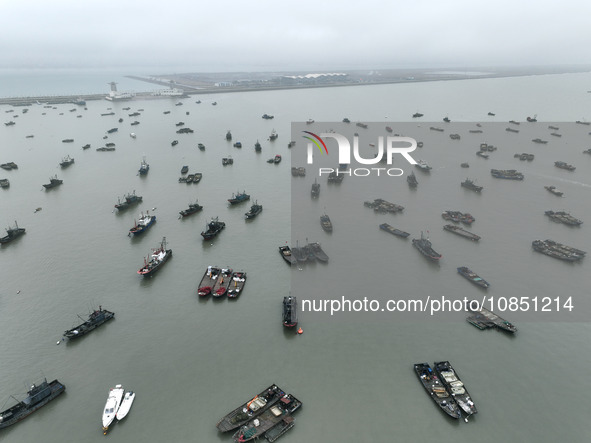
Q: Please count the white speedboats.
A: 2